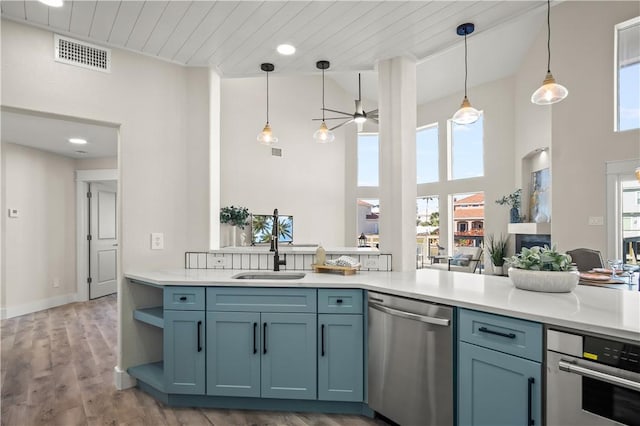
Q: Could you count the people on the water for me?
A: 0